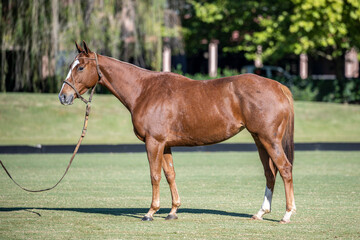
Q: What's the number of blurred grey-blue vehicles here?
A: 1